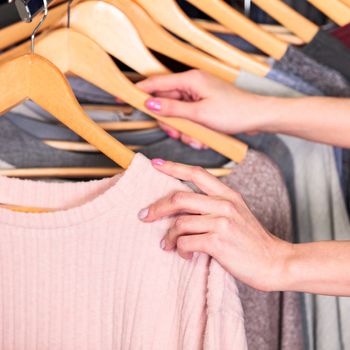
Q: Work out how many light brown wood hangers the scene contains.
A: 8